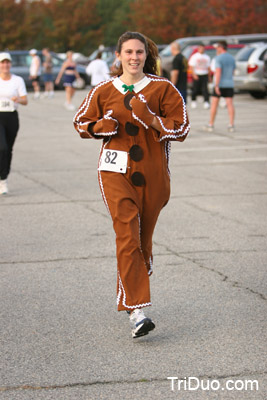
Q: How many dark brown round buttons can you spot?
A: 4